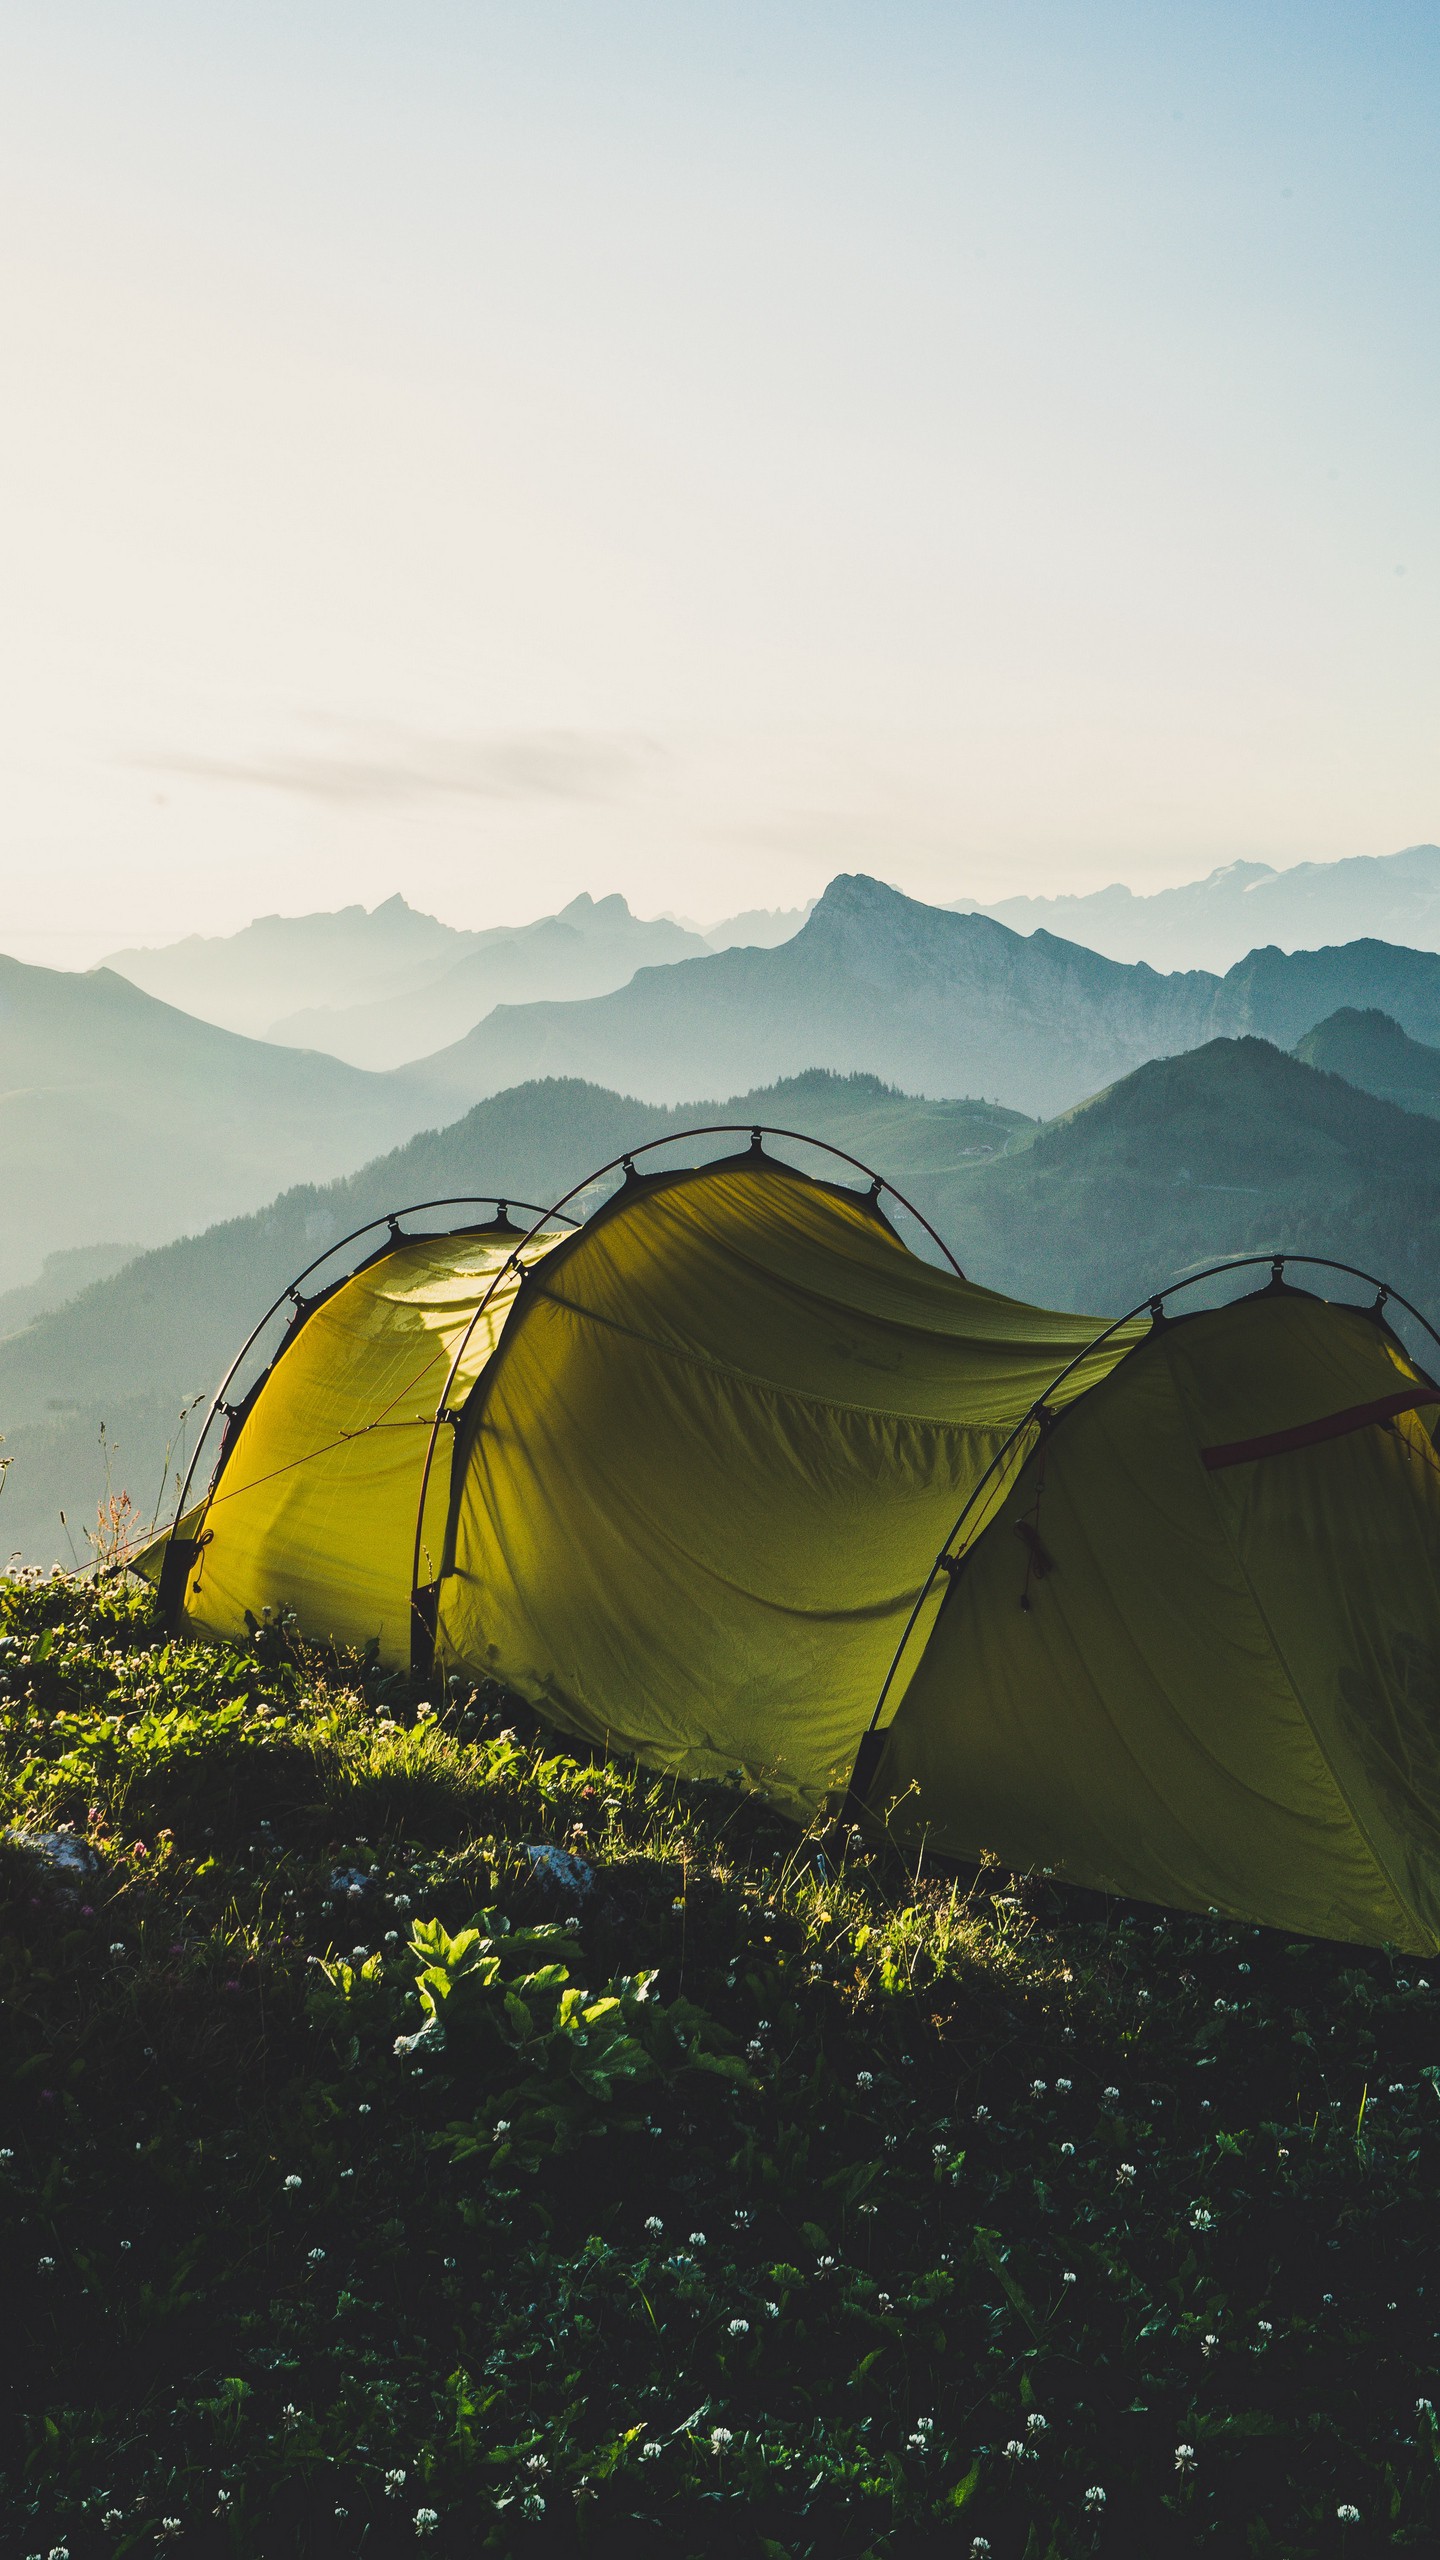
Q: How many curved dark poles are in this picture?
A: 3